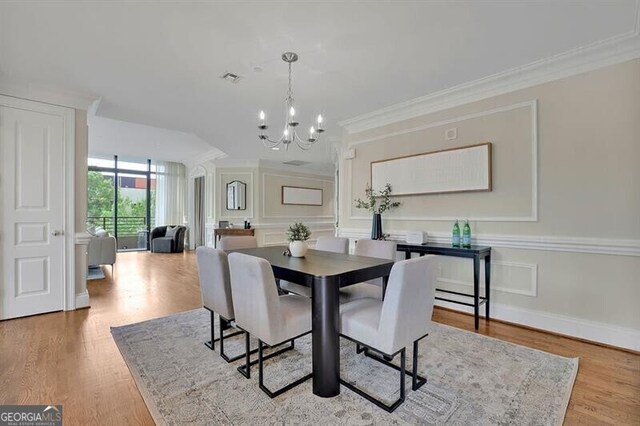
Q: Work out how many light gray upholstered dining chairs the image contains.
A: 6